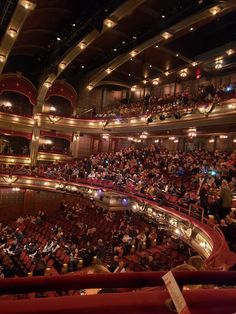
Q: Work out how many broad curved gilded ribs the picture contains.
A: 3